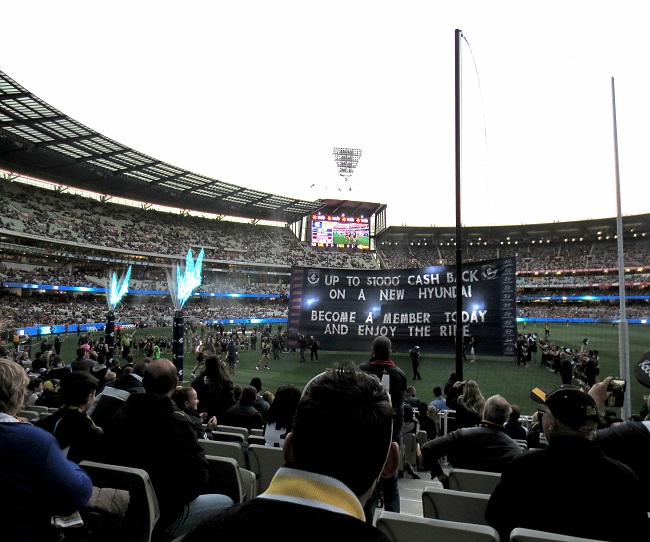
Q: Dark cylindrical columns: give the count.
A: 2